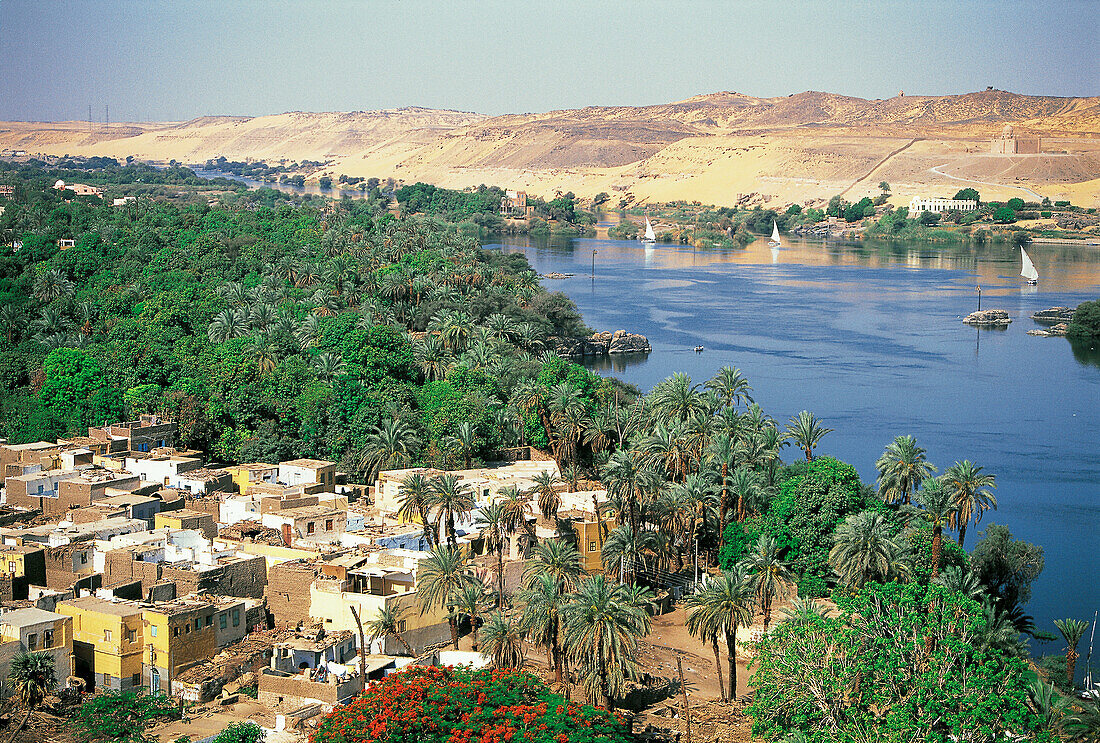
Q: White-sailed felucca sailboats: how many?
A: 3